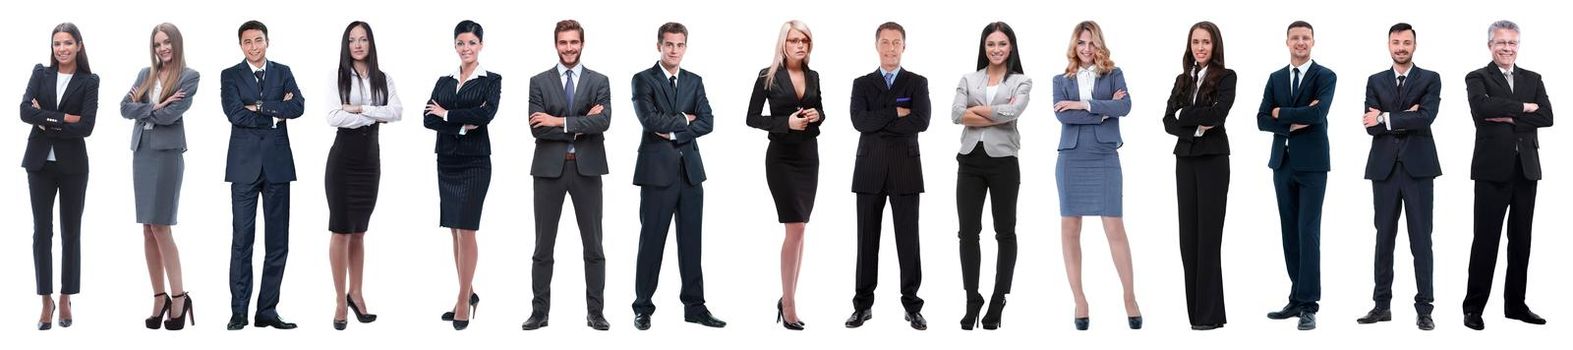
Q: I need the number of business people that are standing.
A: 15